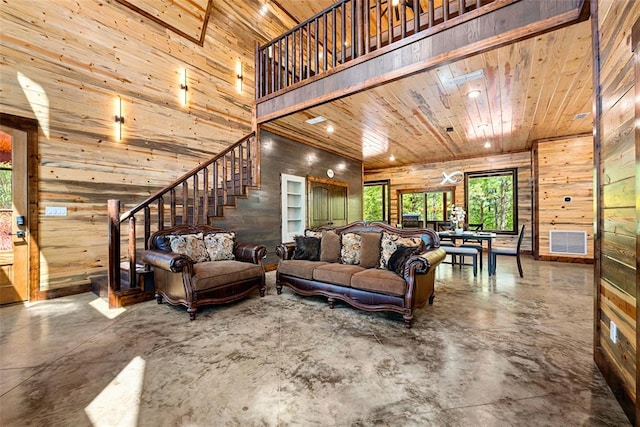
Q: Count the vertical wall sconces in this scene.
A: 3